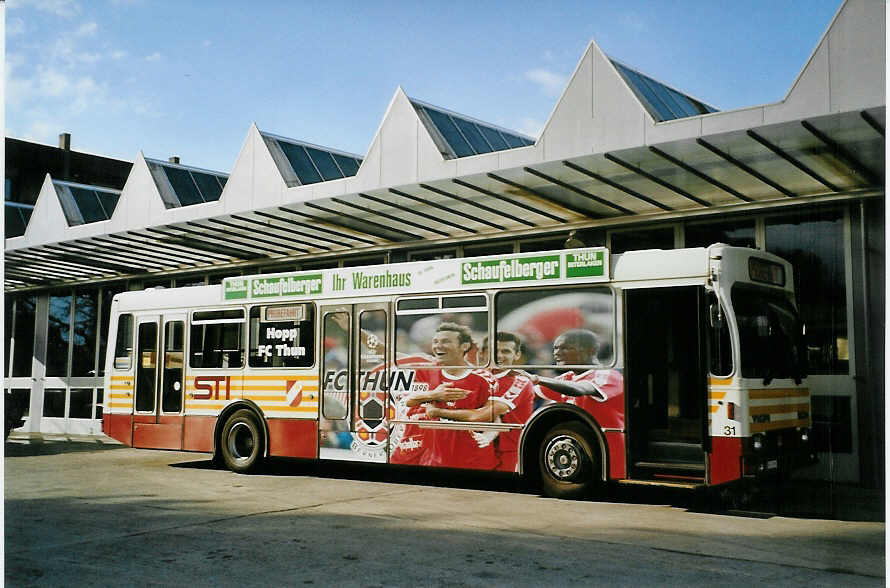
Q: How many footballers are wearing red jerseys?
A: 3